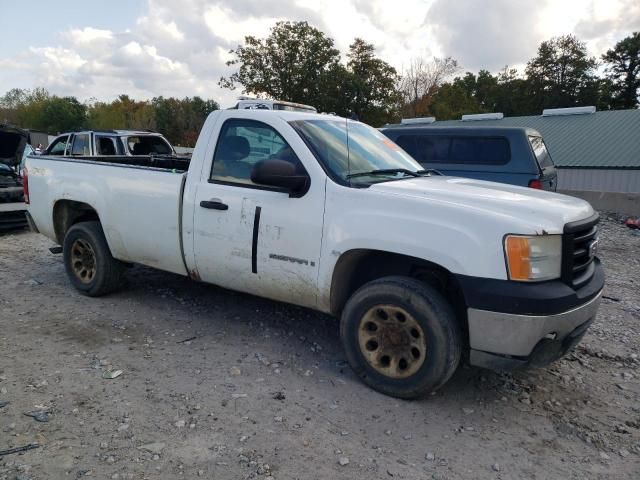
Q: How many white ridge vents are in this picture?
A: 3